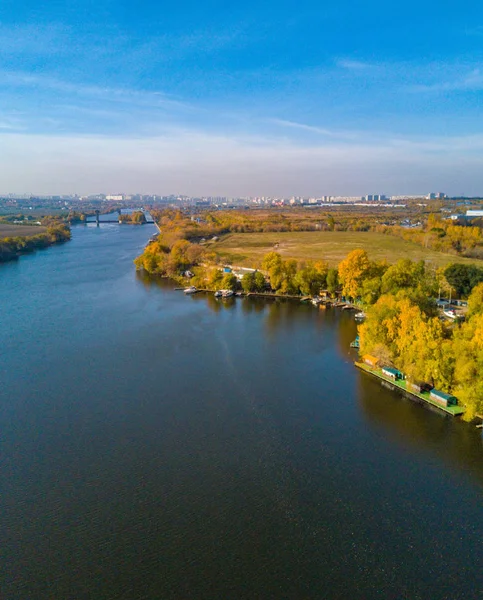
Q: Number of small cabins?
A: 4